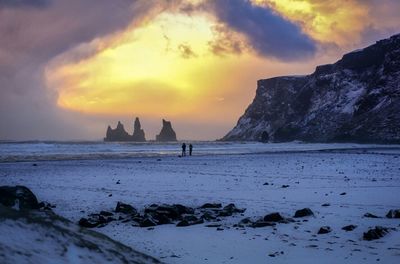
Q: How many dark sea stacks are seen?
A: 3